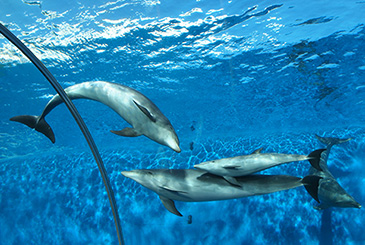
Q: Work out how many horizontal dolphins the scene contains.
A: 2